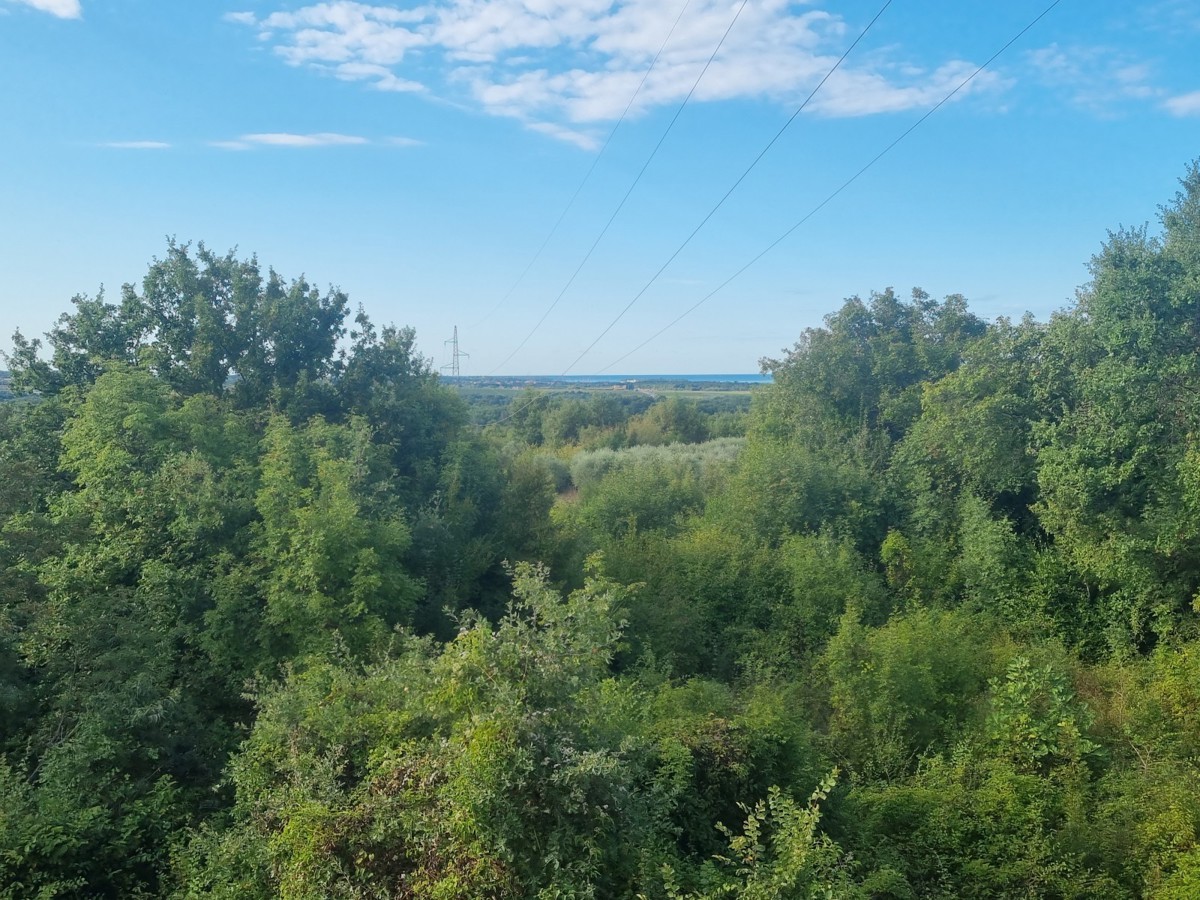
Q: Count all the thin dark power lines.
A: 4